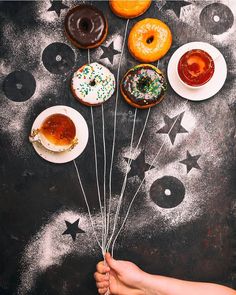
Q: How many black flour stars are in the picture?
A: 7